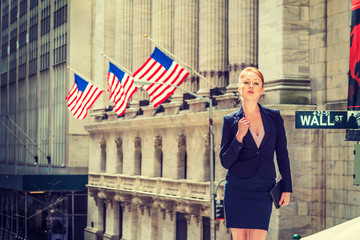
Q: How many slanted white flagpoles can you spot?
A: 3